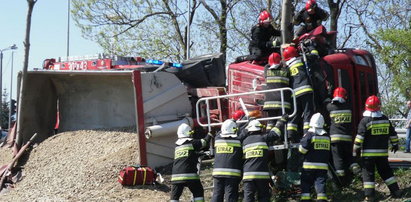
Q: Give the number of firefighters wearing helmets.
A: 11